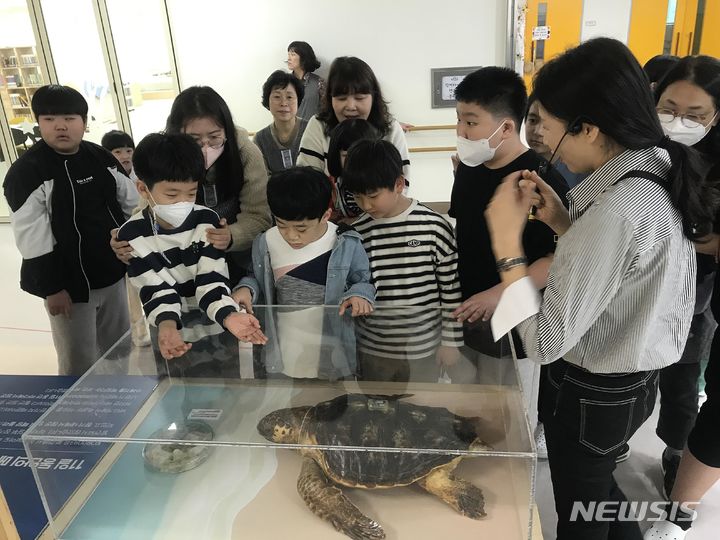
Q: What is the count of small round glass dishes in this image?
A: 1